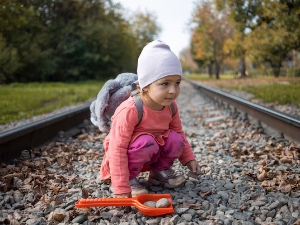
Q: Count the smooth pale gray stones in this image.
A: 2